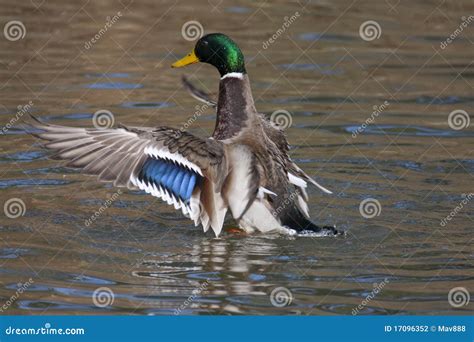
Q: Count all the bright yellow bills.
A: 1